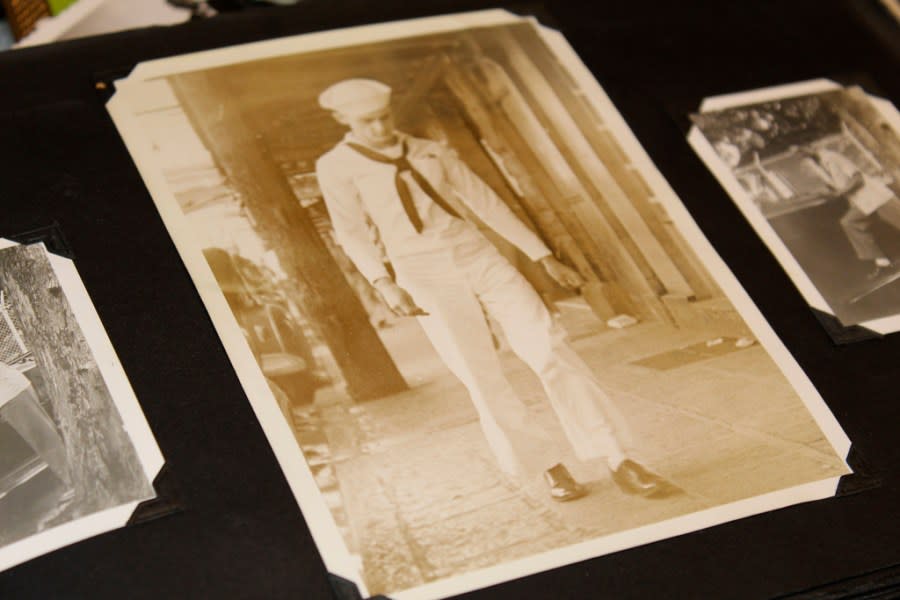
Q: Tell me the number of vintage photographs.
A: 3